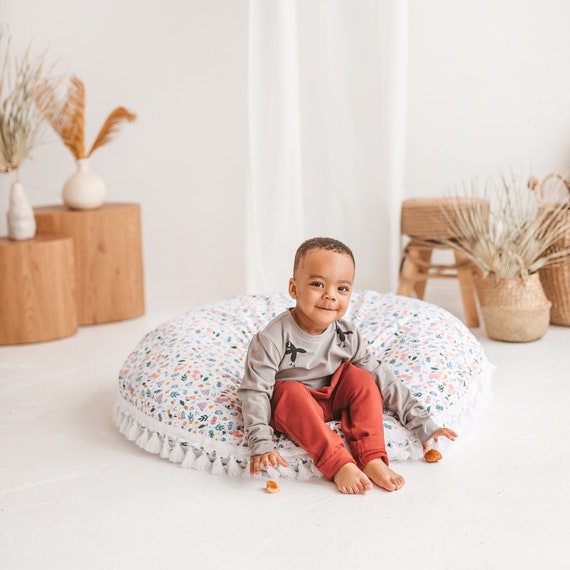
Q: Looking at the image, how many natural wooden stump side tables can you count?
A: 2